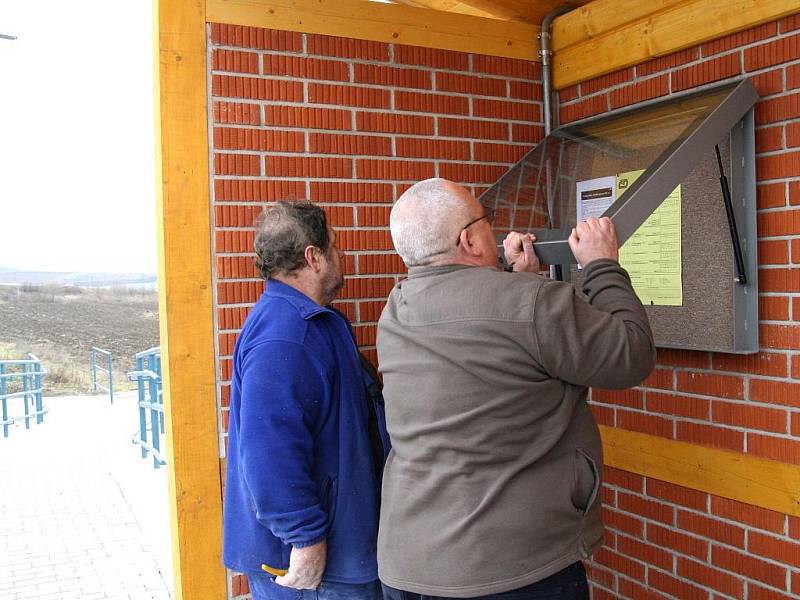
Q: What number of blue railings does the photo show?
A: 3